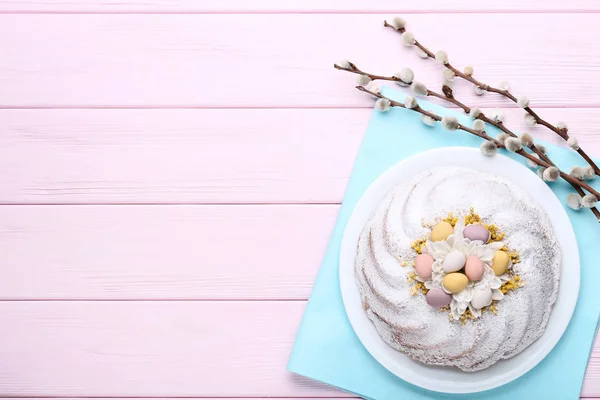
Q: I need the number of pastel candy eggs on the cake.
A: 9